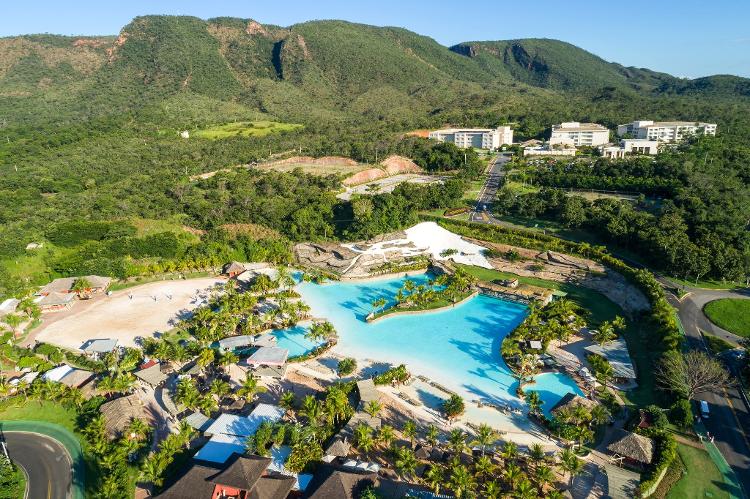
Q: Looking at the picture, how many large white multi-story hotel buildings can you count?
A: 3